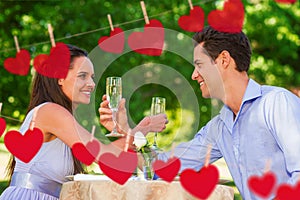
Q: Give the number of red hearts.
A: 15